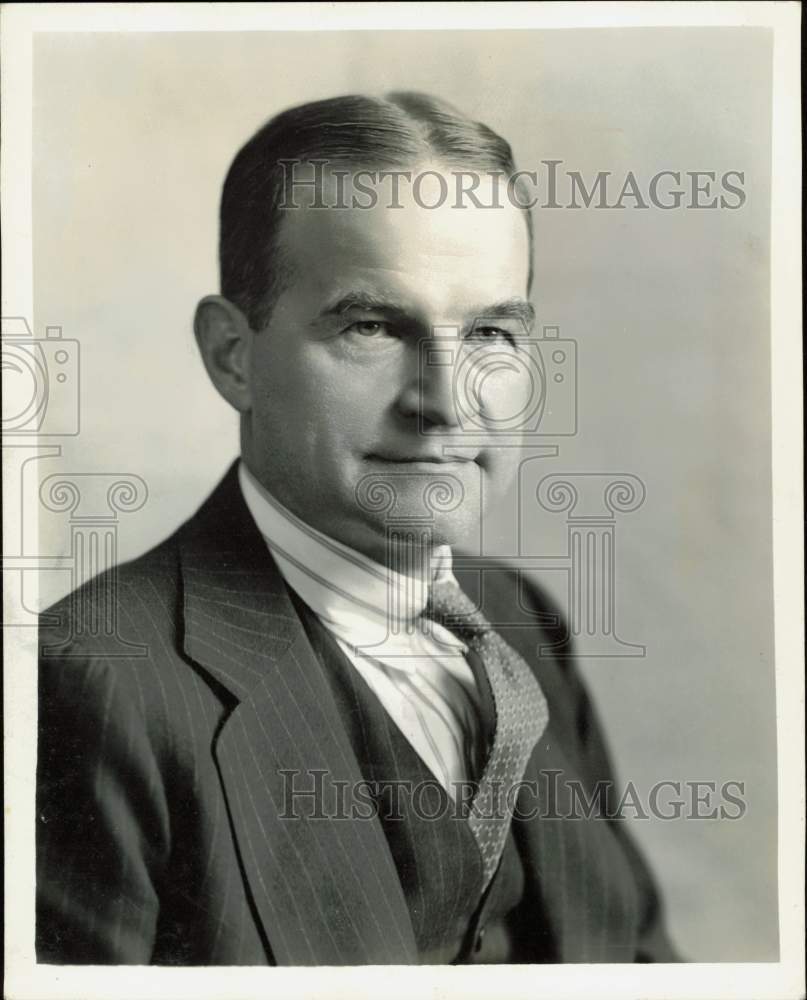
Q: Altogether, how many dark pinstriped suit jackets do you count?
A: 1